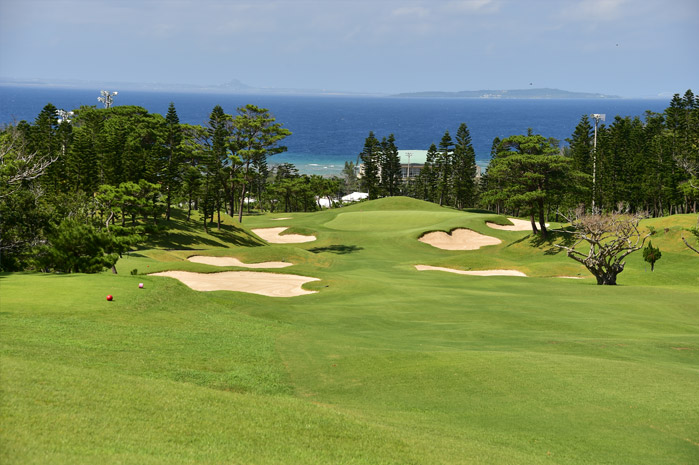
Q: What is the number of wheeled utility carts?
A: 0